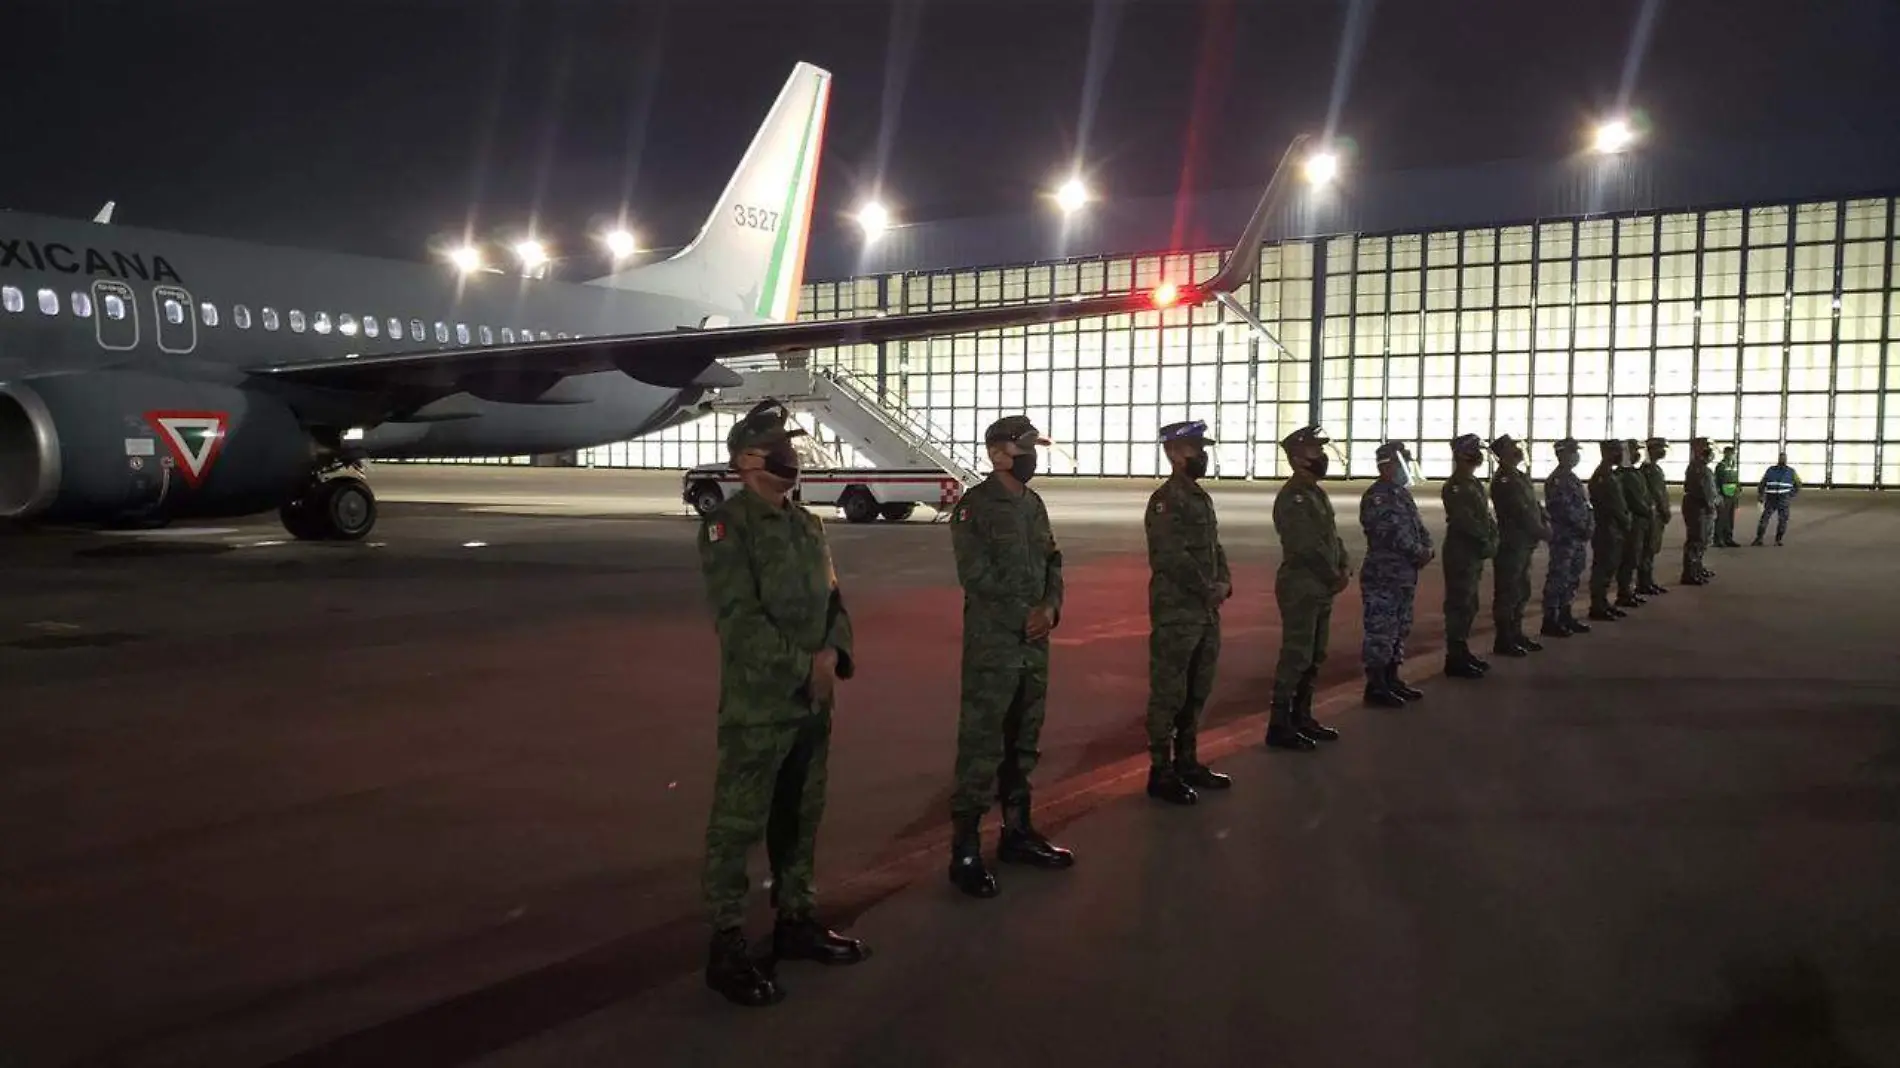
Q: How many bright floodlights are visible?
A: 7